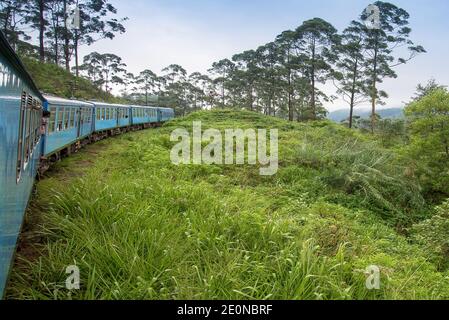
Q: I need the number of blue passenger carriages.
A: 5